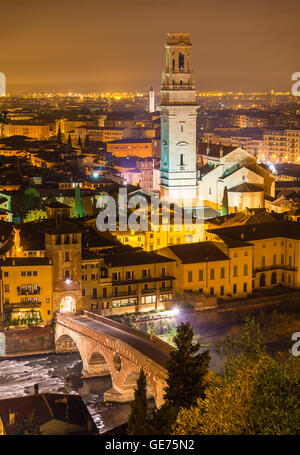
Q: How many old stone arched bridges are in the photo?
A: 1